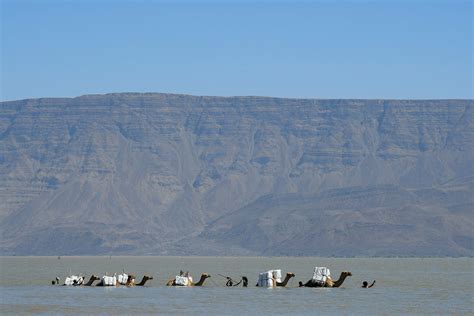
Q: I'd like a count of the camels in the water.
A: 5